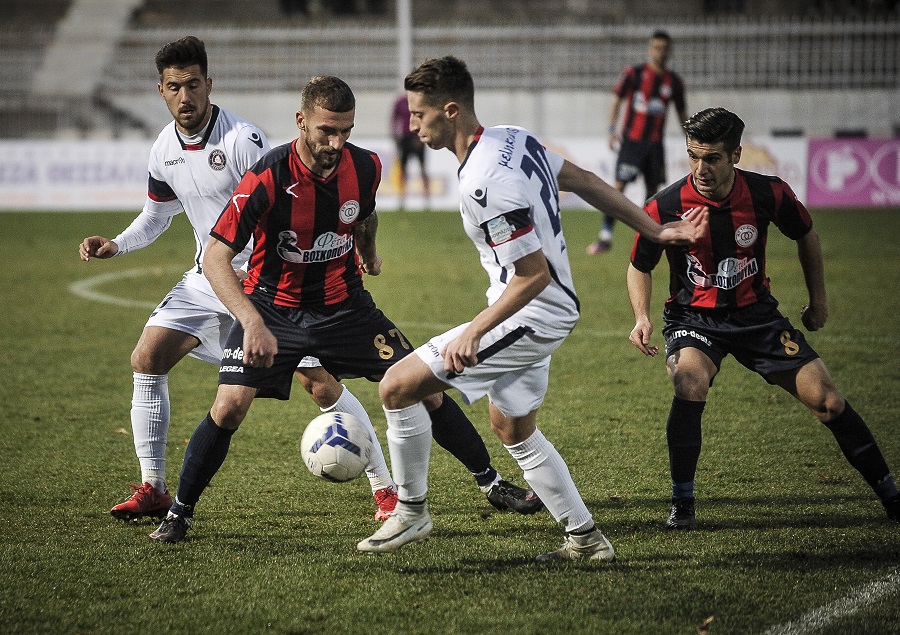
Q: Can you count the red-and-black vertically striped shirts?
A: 3